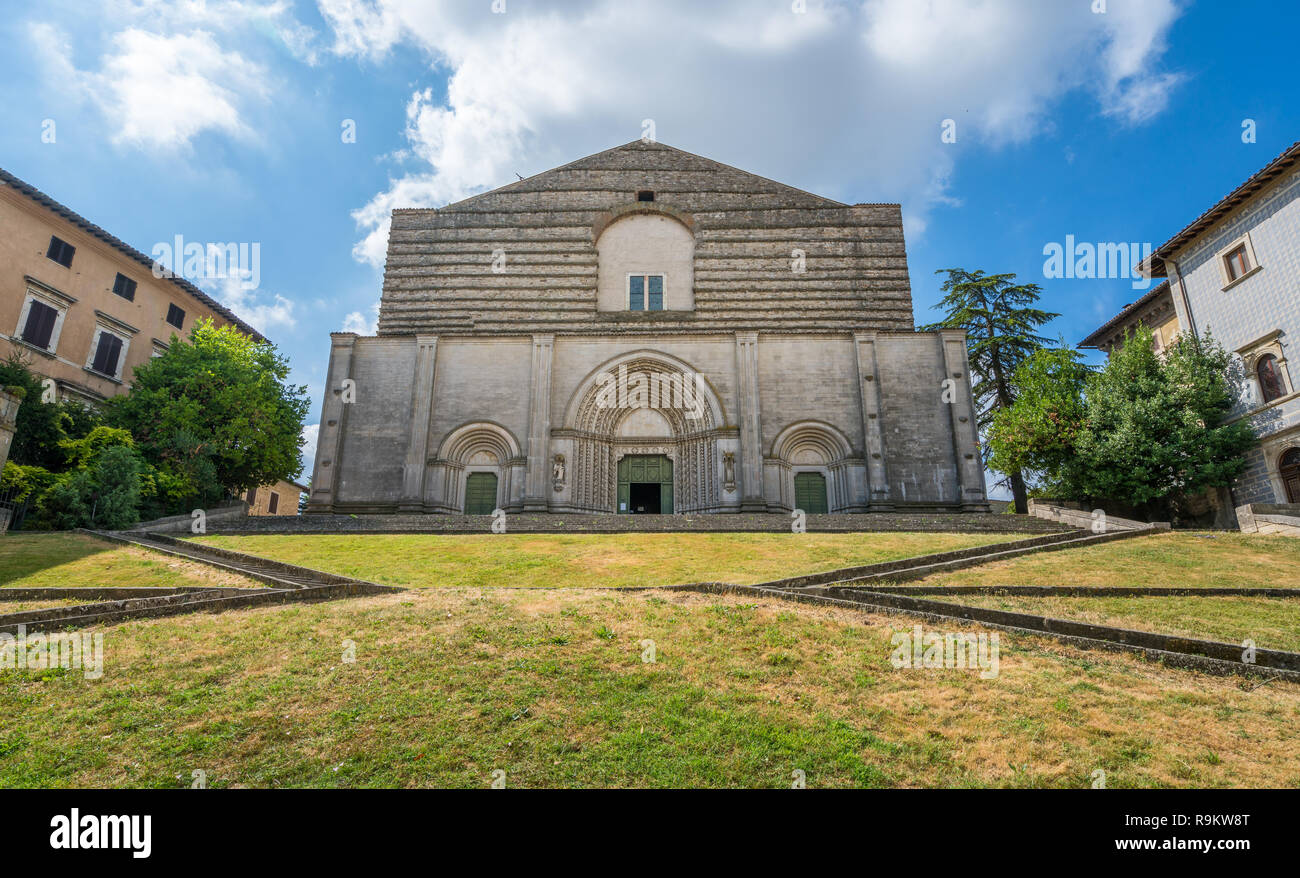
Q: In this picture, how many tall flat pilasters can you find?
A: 6